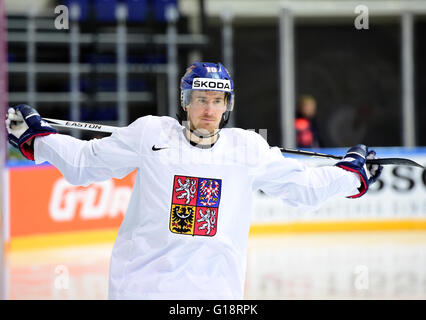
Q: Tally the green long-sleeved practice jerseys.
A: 0